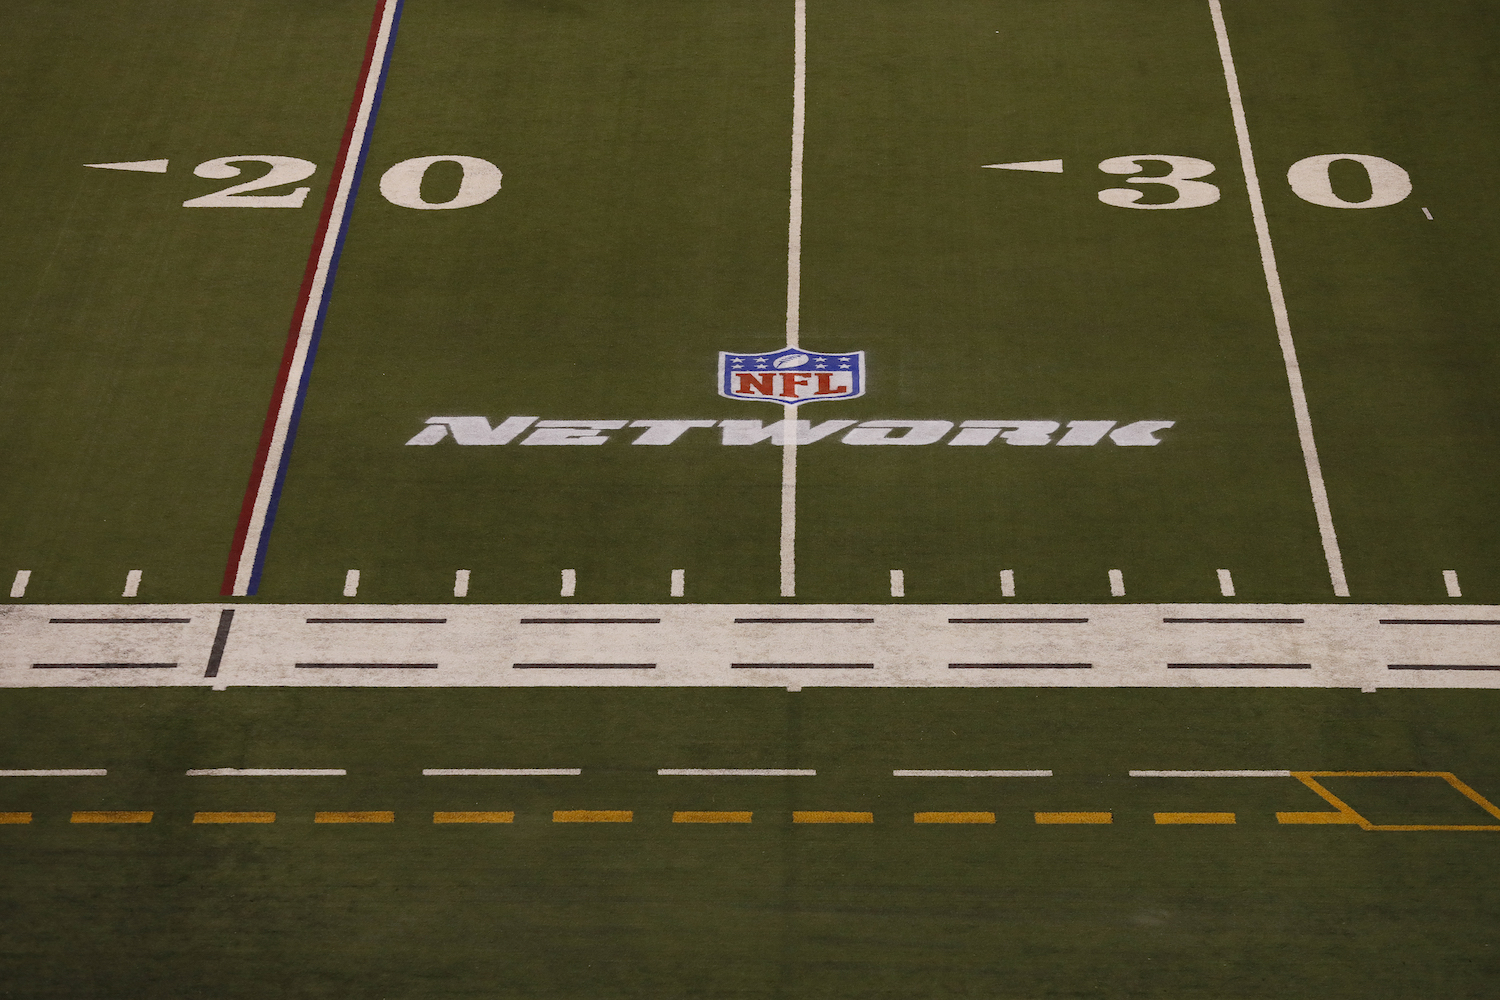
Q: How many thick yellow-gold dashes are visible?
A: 12